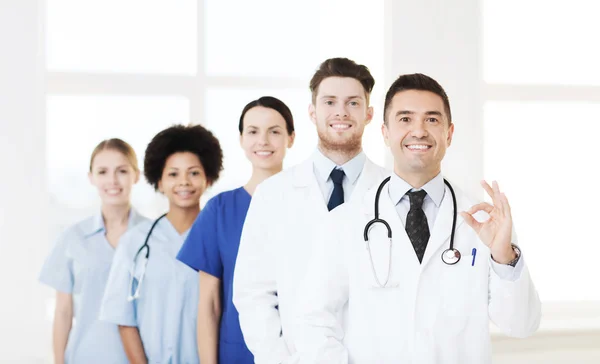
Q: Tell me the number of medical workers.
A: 5